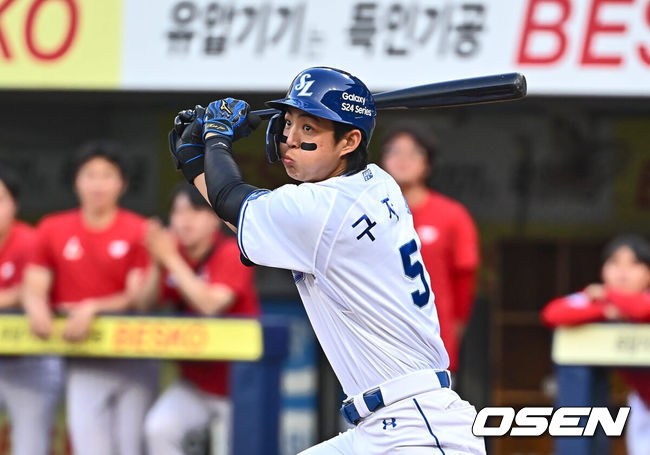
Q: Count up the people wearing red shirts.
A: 5